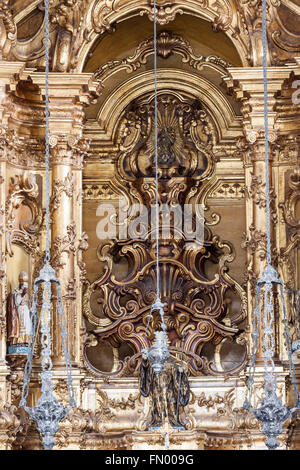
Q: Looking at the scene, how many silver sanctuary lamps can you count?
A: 3